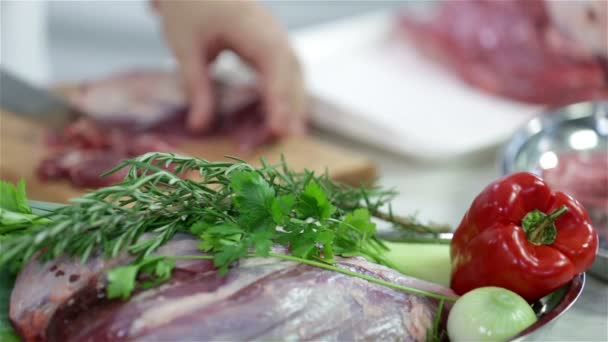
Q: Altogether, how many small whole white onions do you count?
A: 1